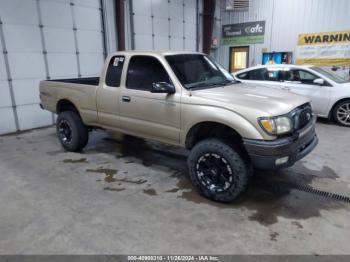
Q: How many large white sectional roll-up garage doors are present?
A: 2